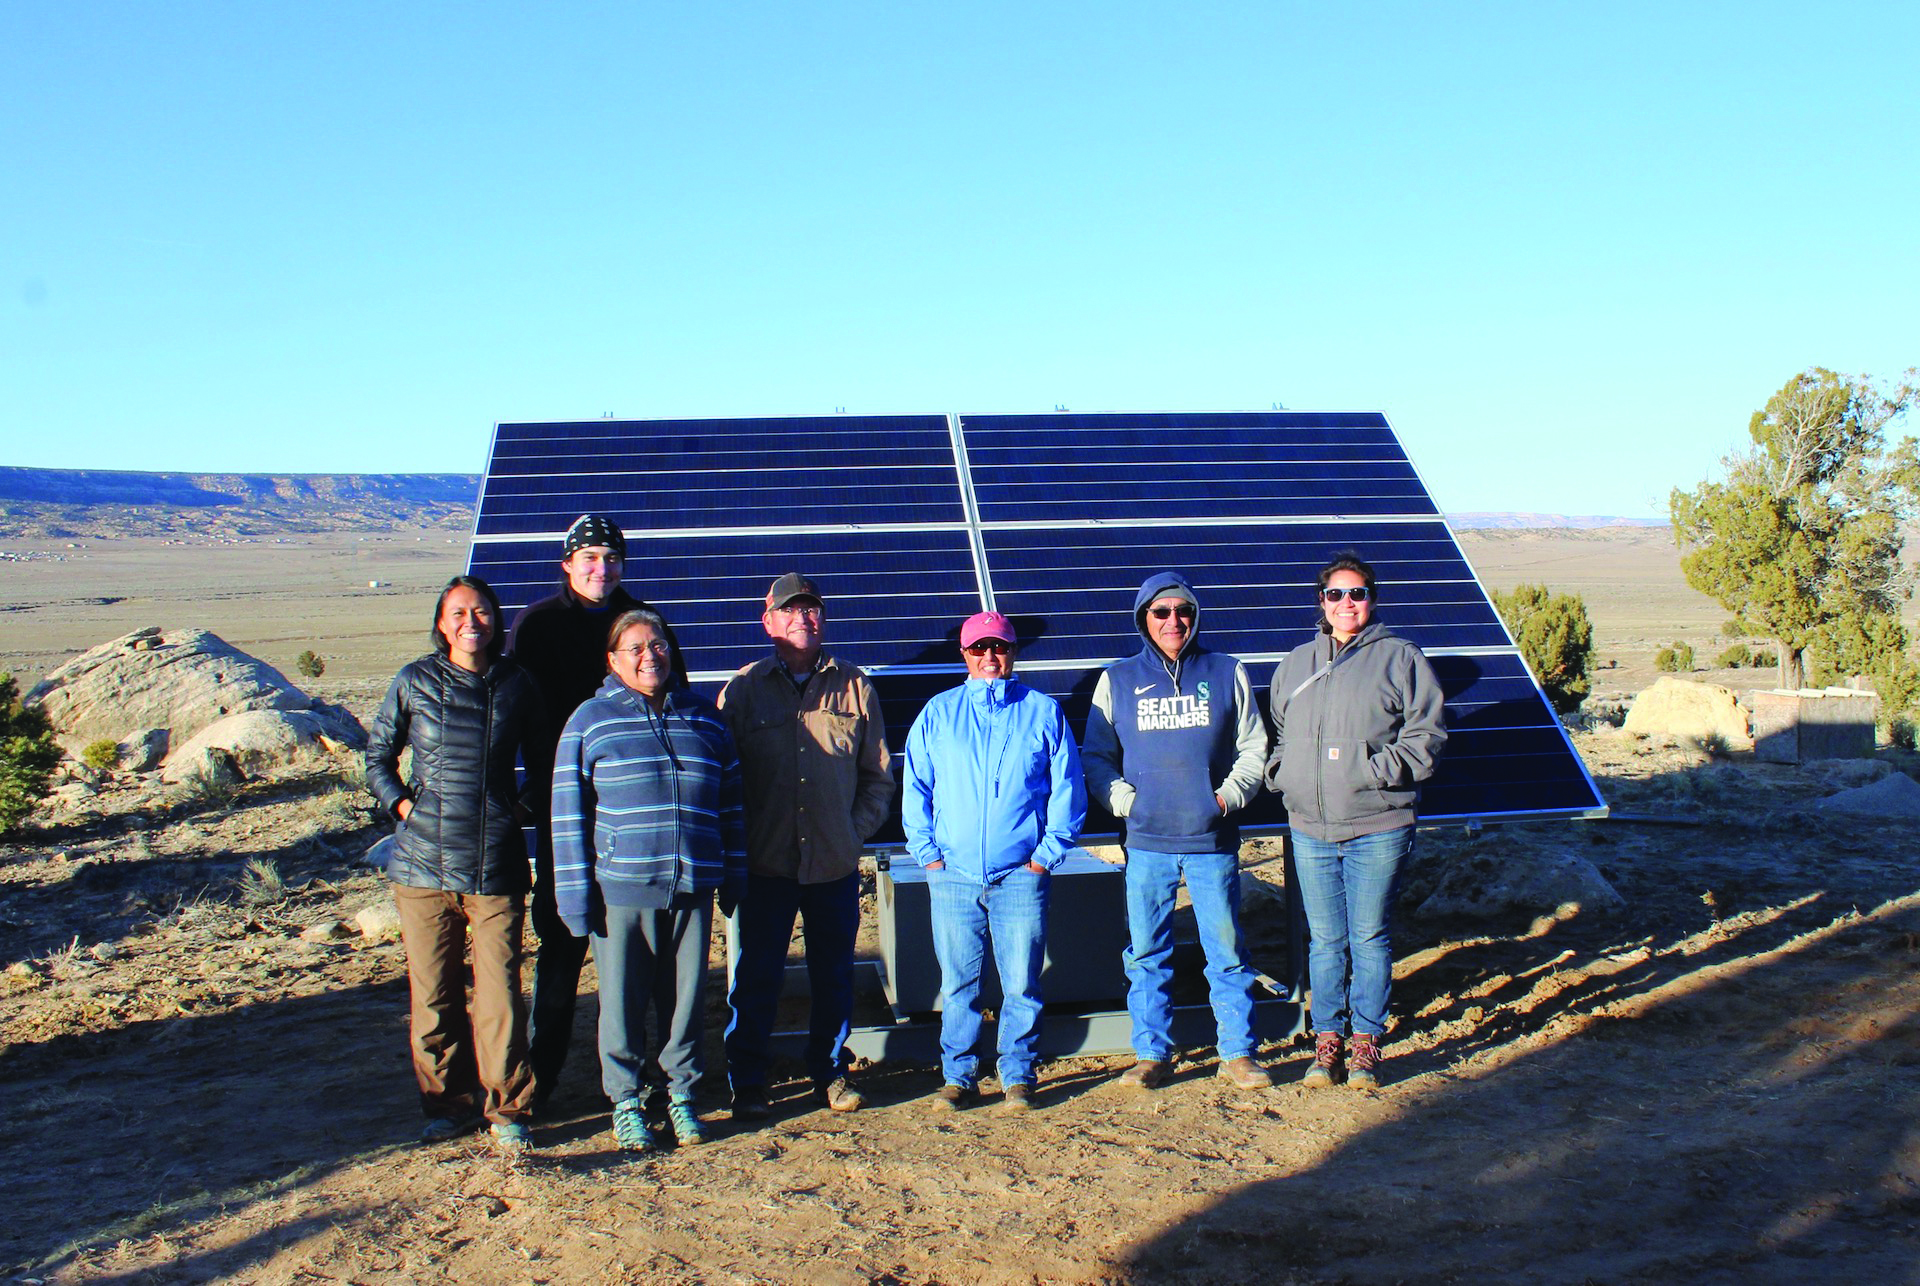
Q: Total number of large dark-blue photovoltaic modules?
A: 6